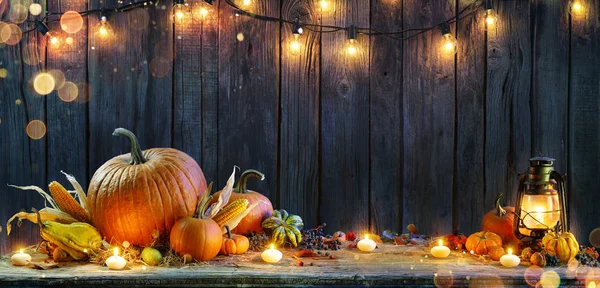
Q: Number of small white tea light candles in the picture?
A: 6